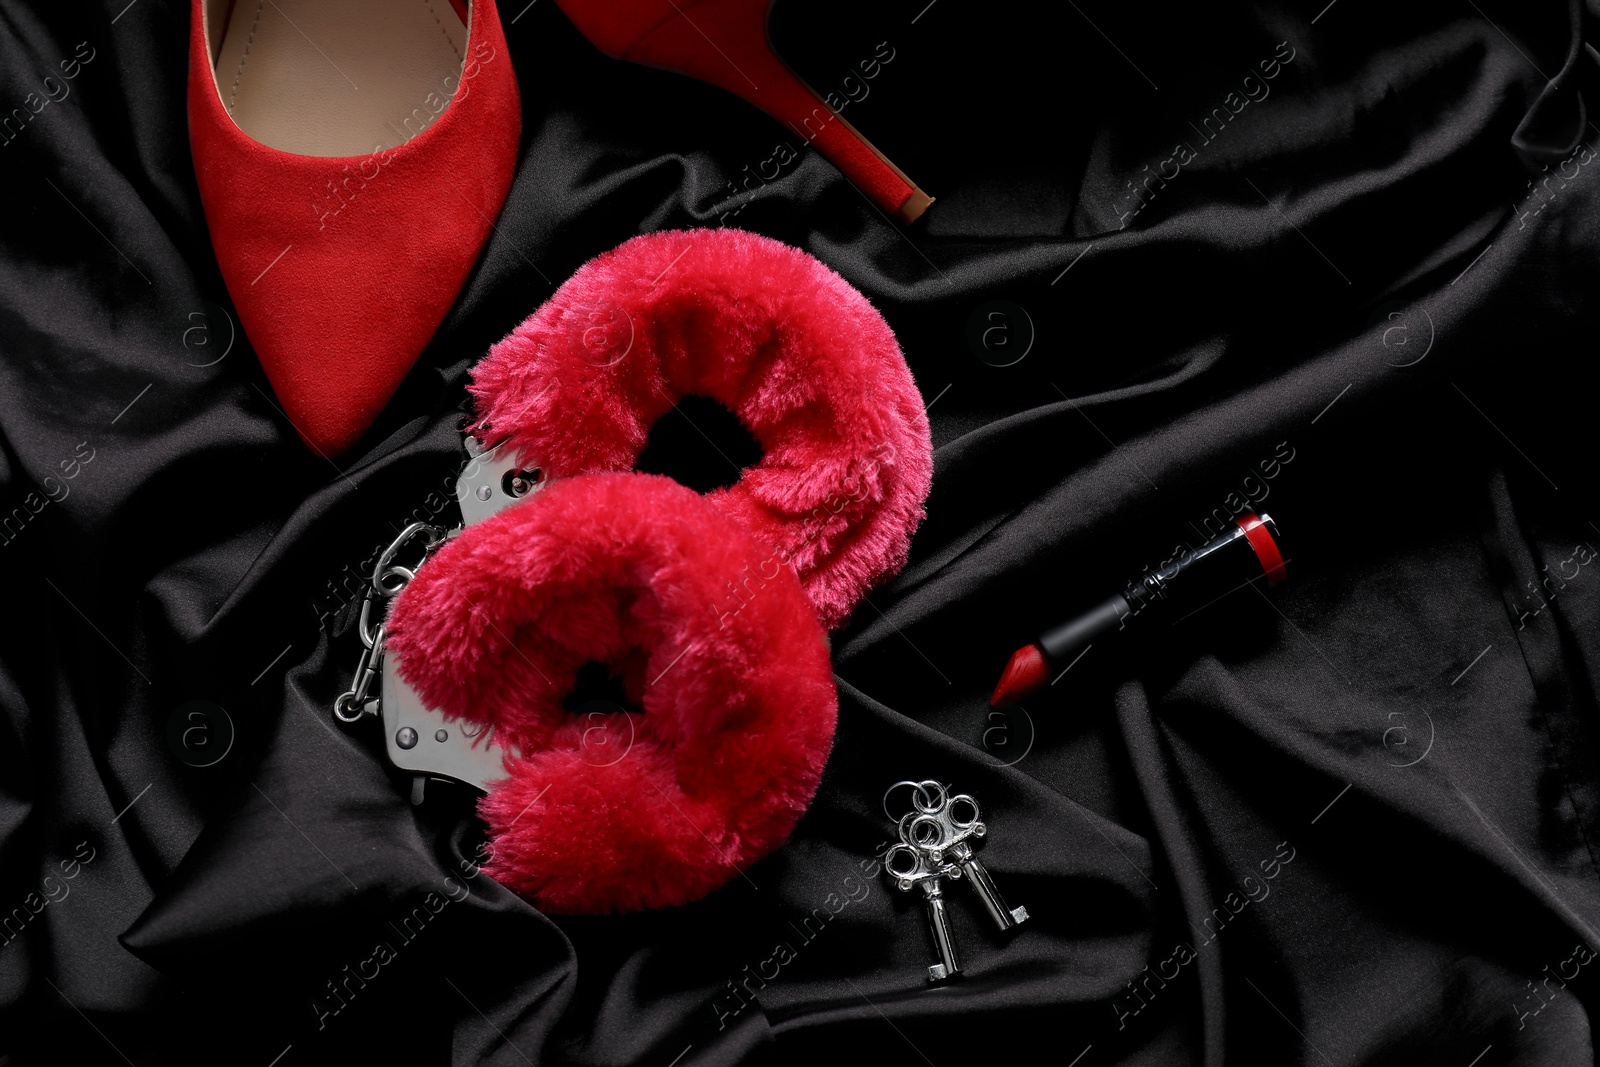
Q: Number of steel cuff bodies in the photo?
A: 2